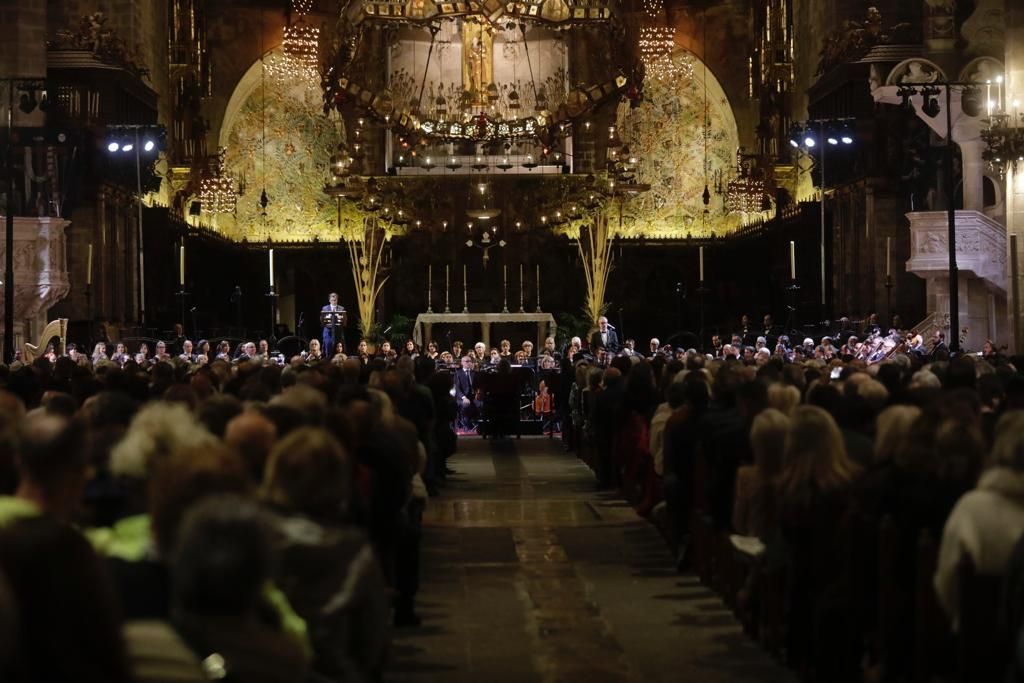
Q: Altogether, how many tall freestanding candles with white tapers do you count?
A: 6